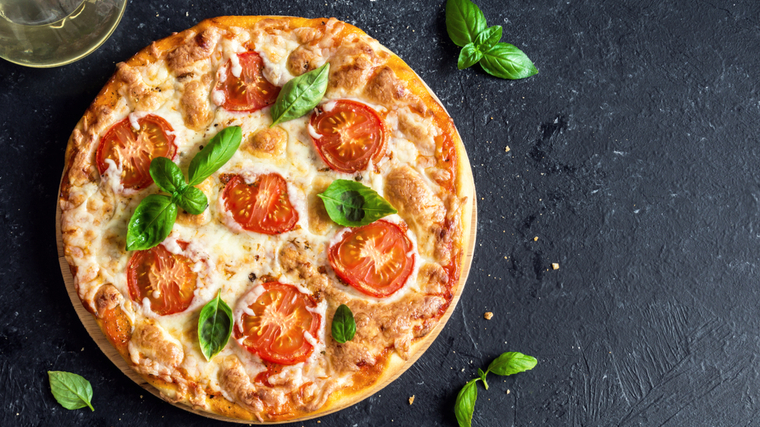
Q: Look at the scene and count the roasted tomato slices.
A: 7